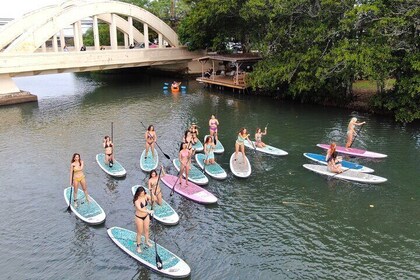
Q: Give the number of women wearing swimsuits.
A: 15